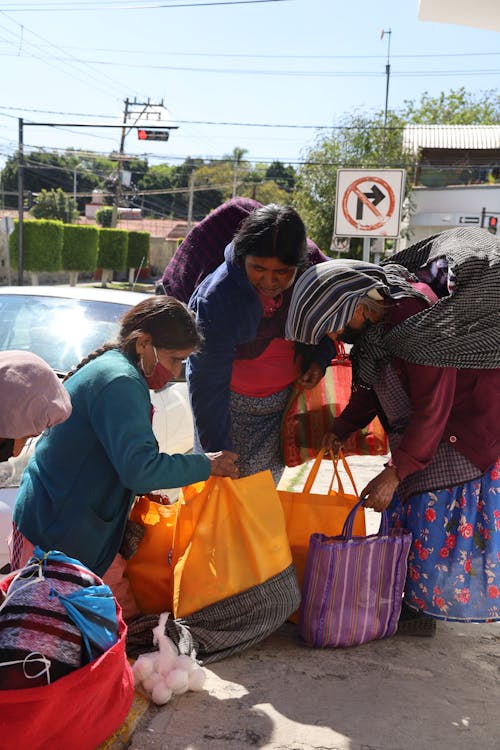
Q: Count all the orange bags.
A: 3